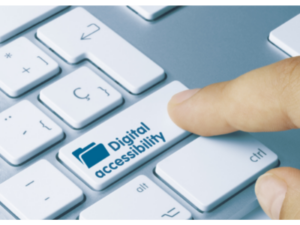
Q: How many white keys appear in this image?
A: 11